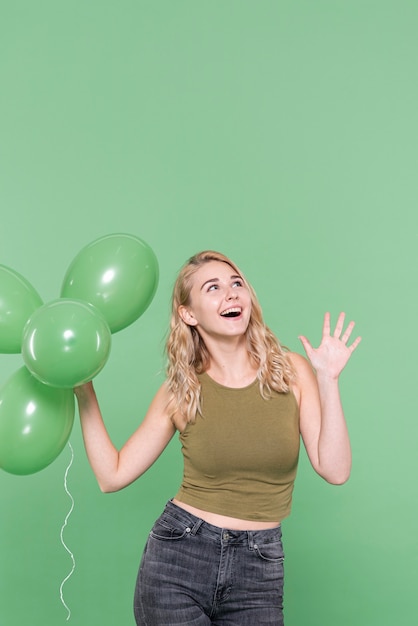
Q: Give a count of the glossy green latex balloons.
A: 4